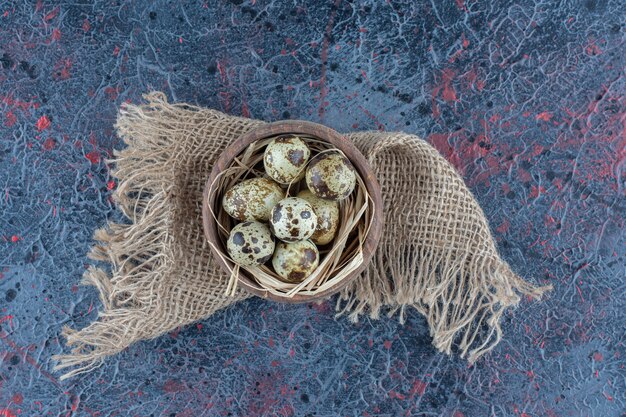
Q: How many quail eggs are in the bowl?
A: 7